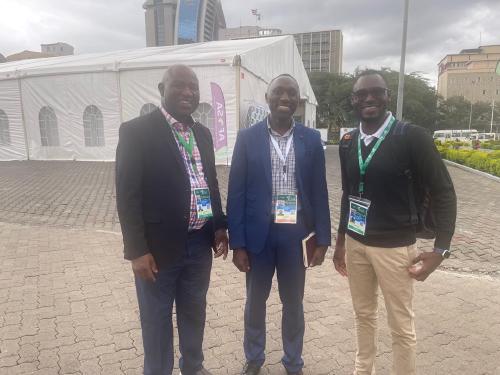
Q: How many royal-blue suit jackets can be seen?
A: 1